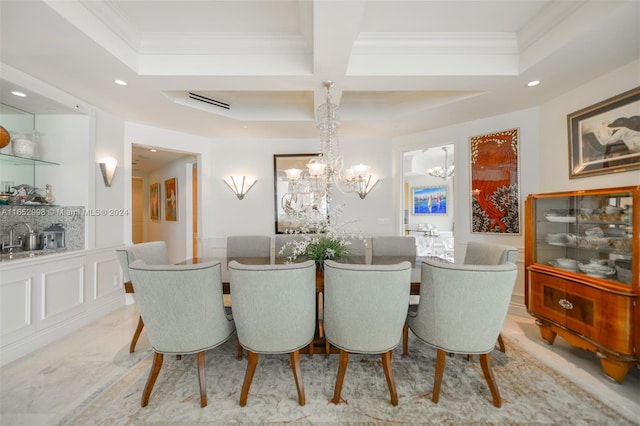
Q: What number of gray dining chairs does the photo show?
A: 10